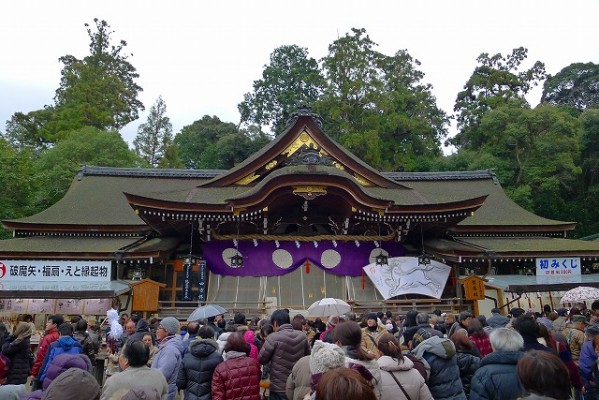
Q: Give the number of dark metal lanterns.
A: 4